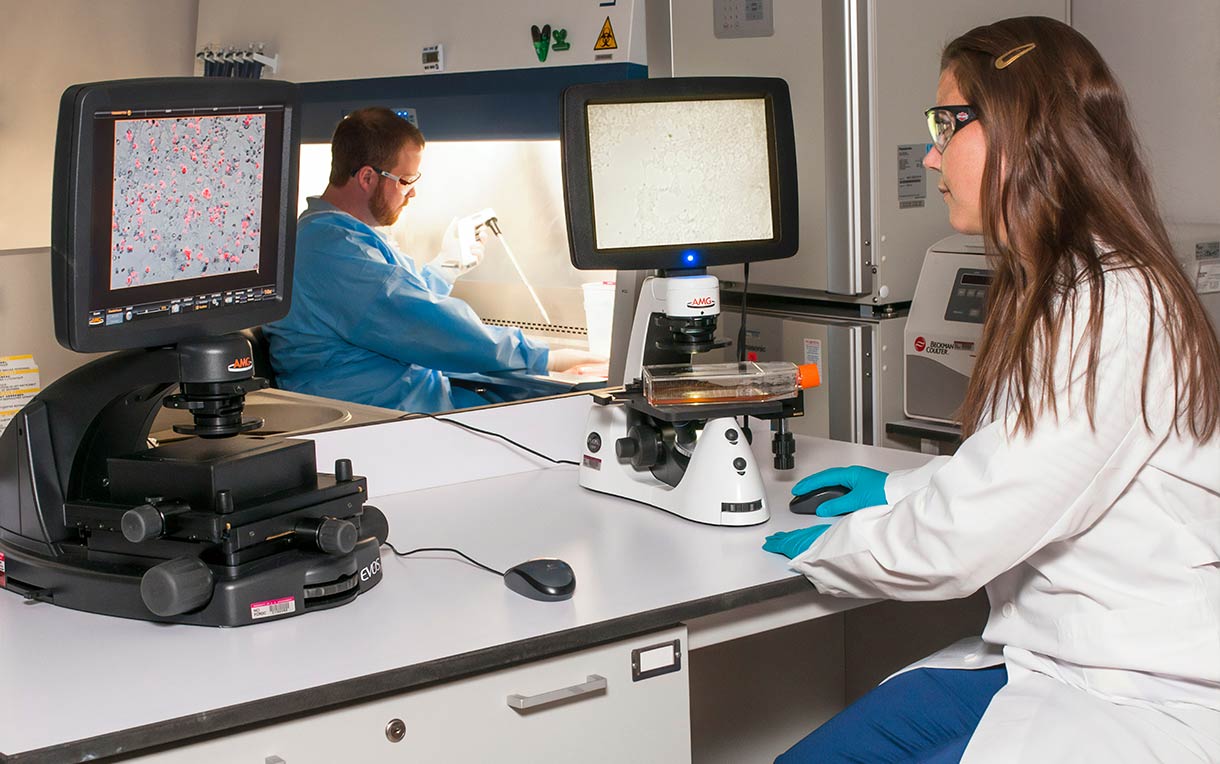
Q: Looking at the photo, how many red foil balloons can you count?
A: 0